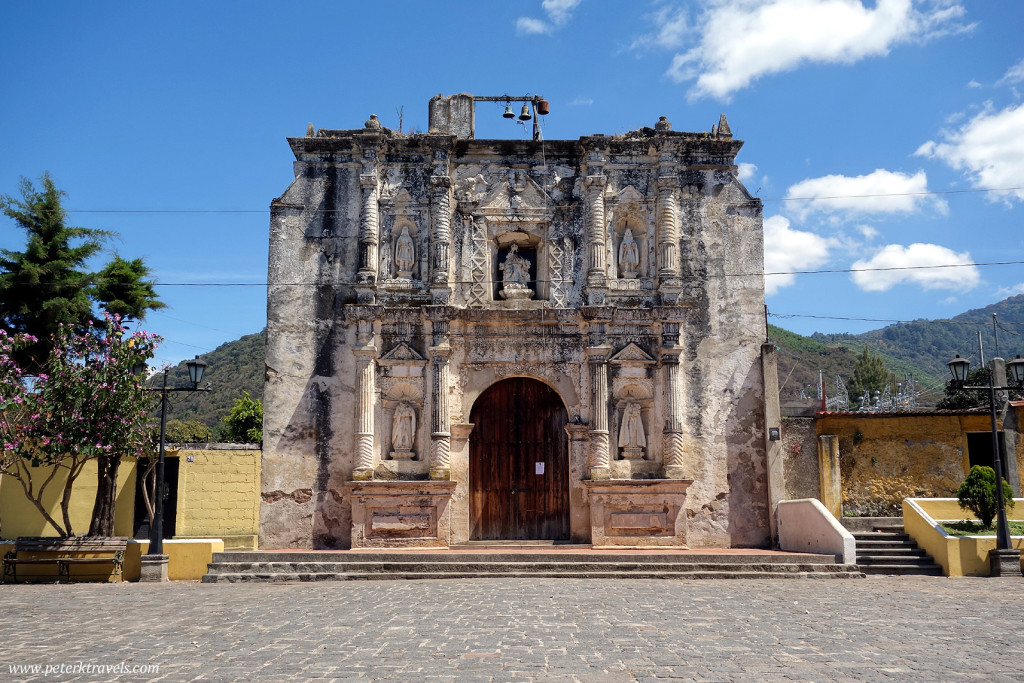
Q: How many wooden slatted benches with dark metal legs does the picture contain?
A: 1